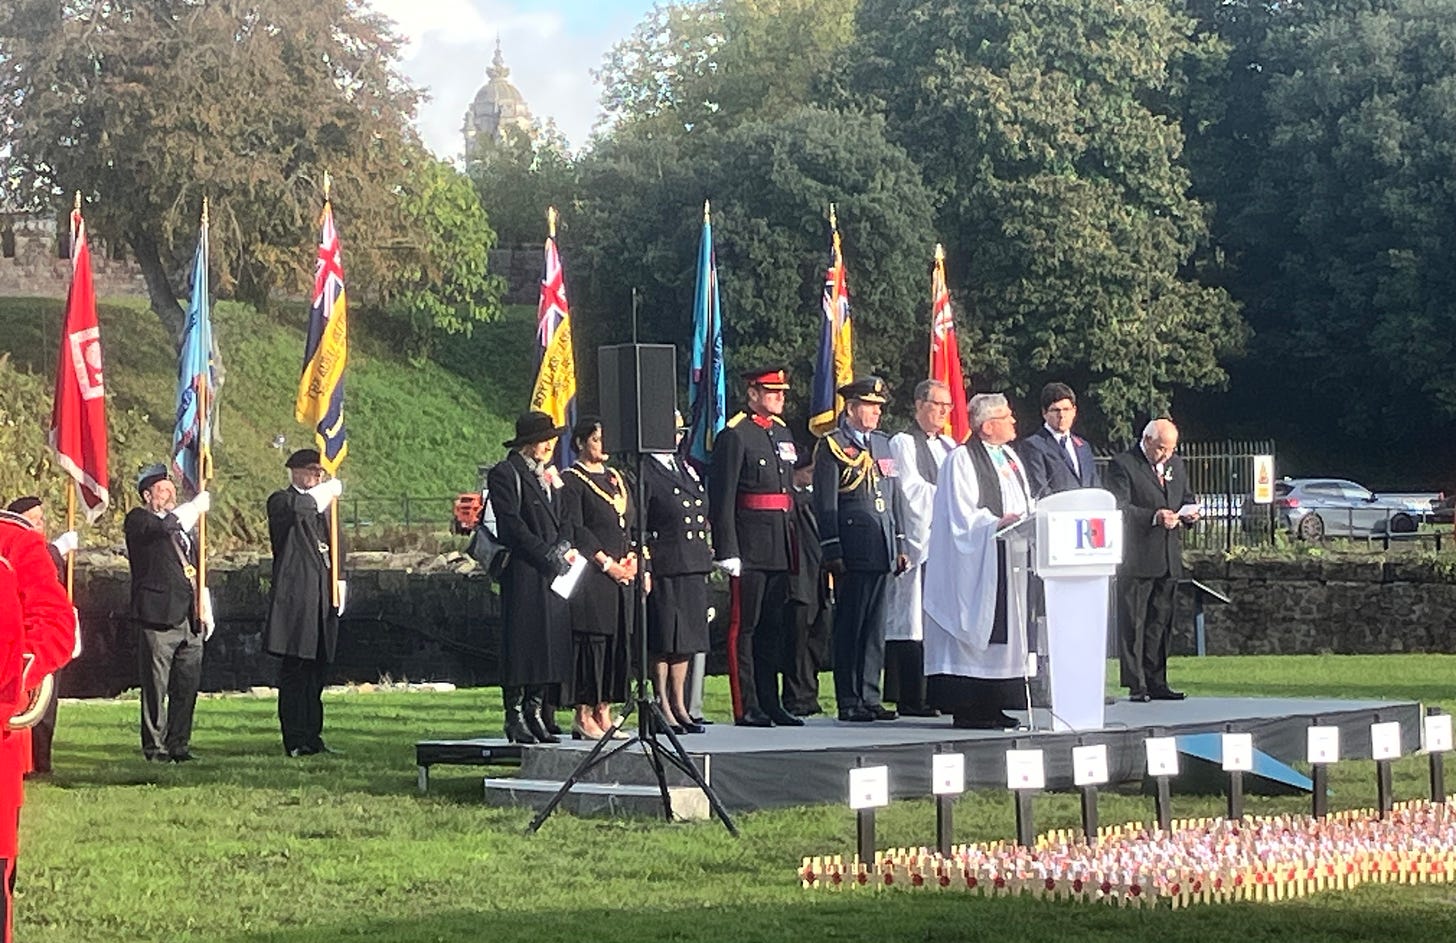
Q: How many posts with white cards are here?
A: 9